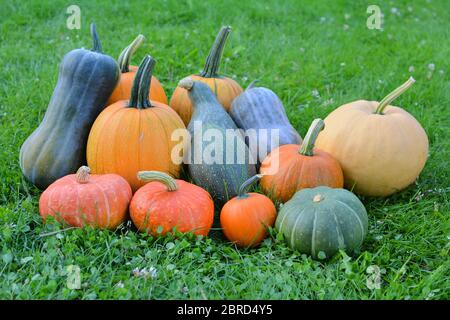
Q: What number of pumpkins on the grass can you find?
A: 12